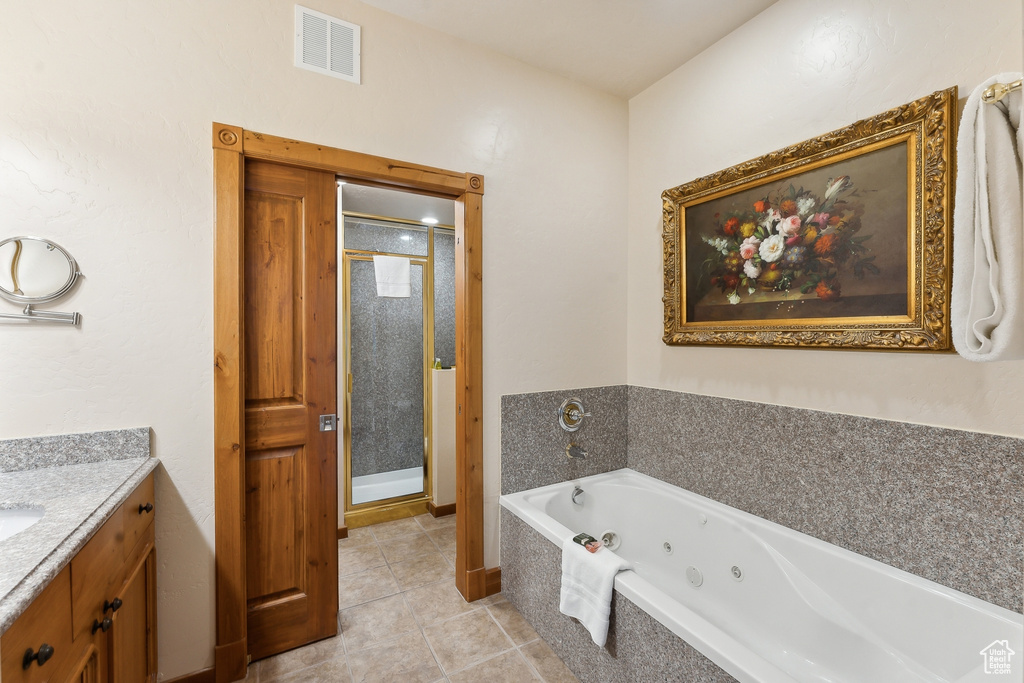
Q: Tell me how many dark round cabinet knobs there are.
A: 4